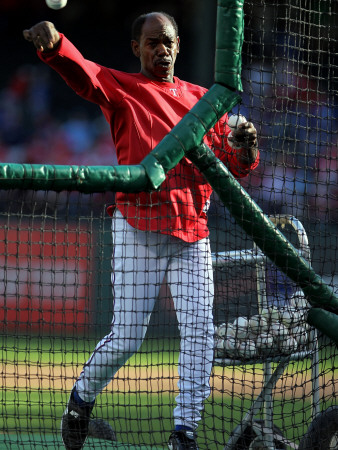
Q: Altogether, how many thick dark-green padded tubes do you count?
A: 5